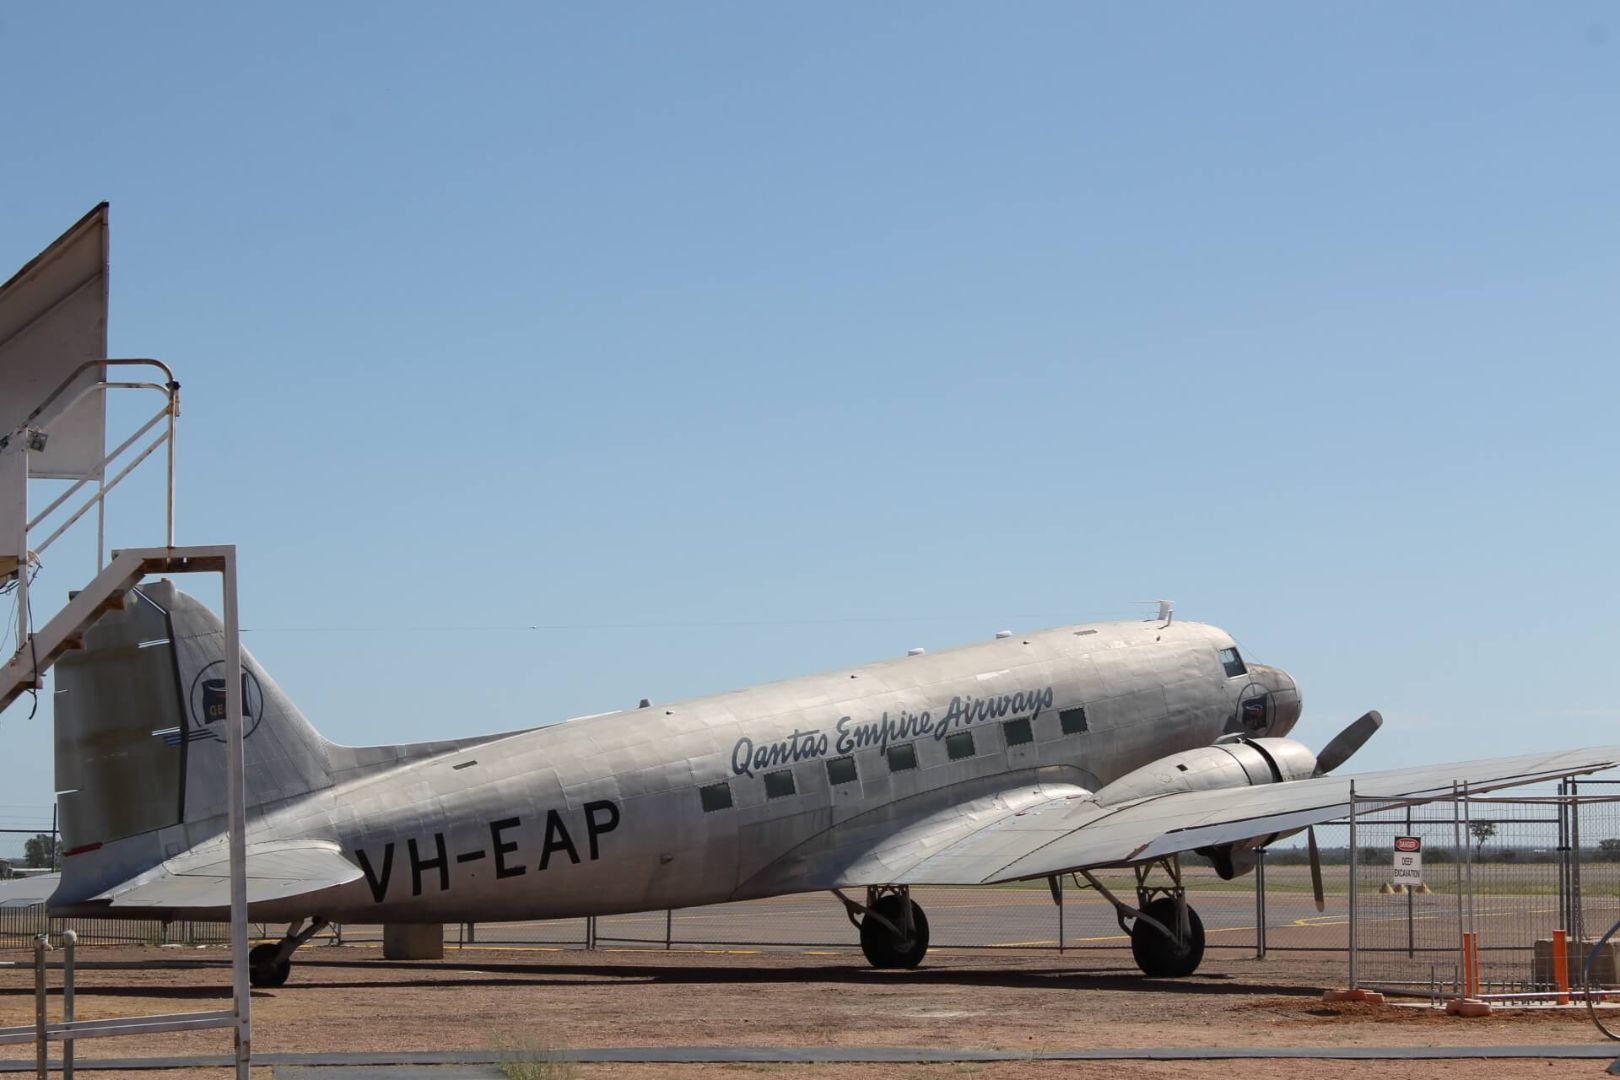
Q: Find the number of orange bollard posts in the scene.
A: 2